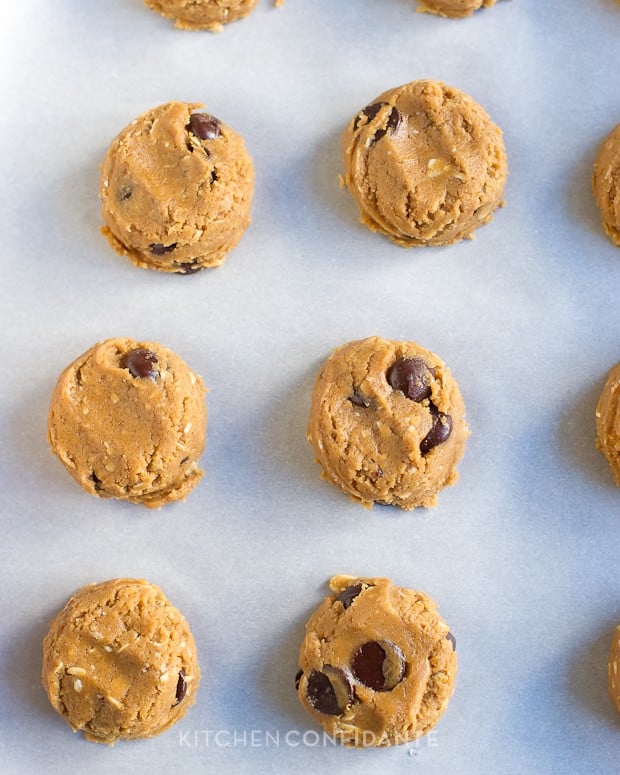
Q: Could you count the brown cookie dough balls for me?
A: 11